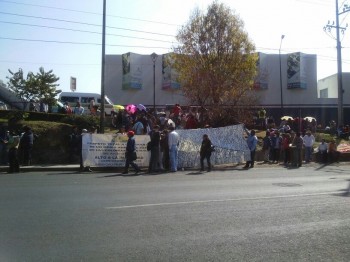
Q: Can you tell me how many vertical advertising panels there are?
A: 4